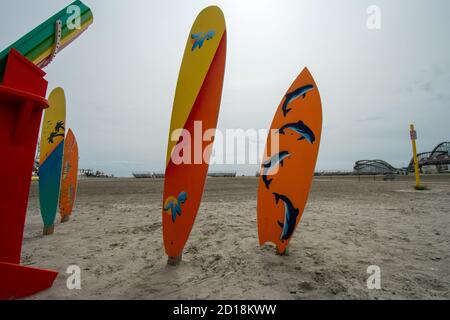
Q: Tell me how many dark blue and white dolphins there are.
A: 4